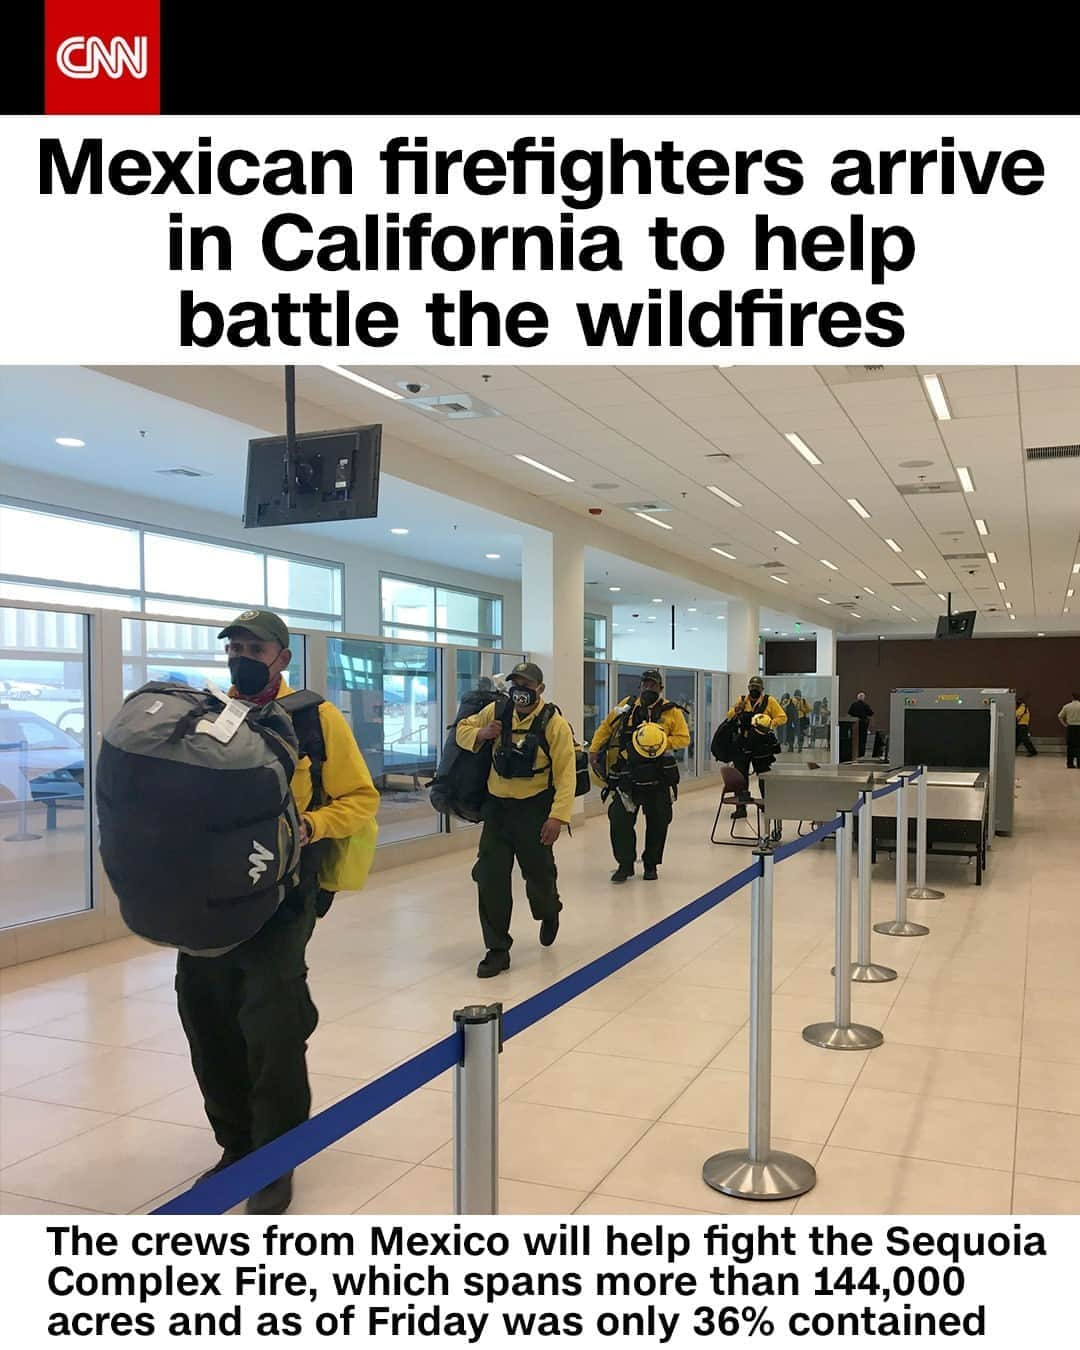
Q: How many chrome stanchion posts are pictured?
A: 6